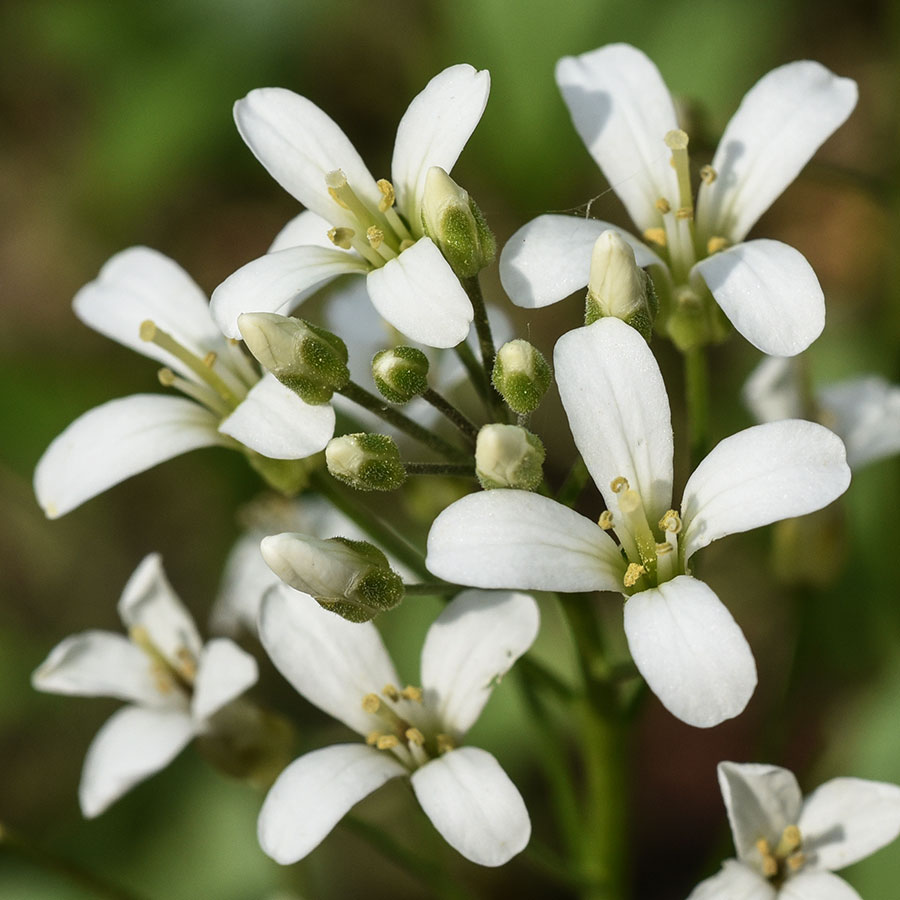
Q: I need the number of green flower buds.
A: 8